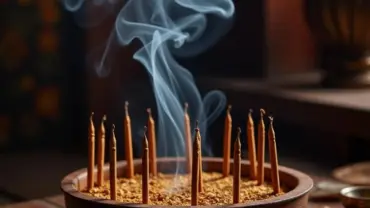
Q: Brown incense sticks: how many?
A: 14